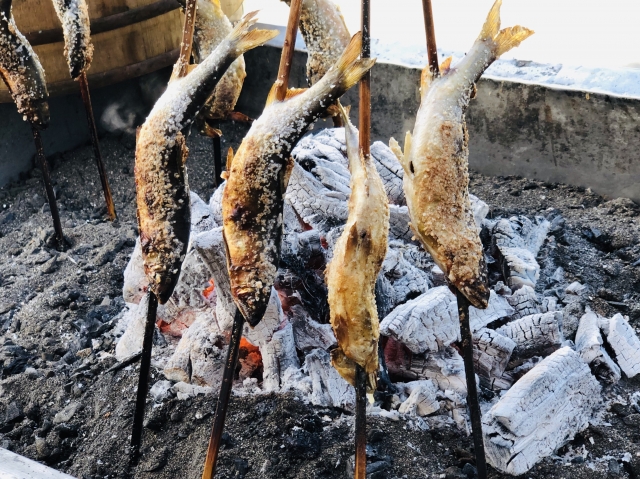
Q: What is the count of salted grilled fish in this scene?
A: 8